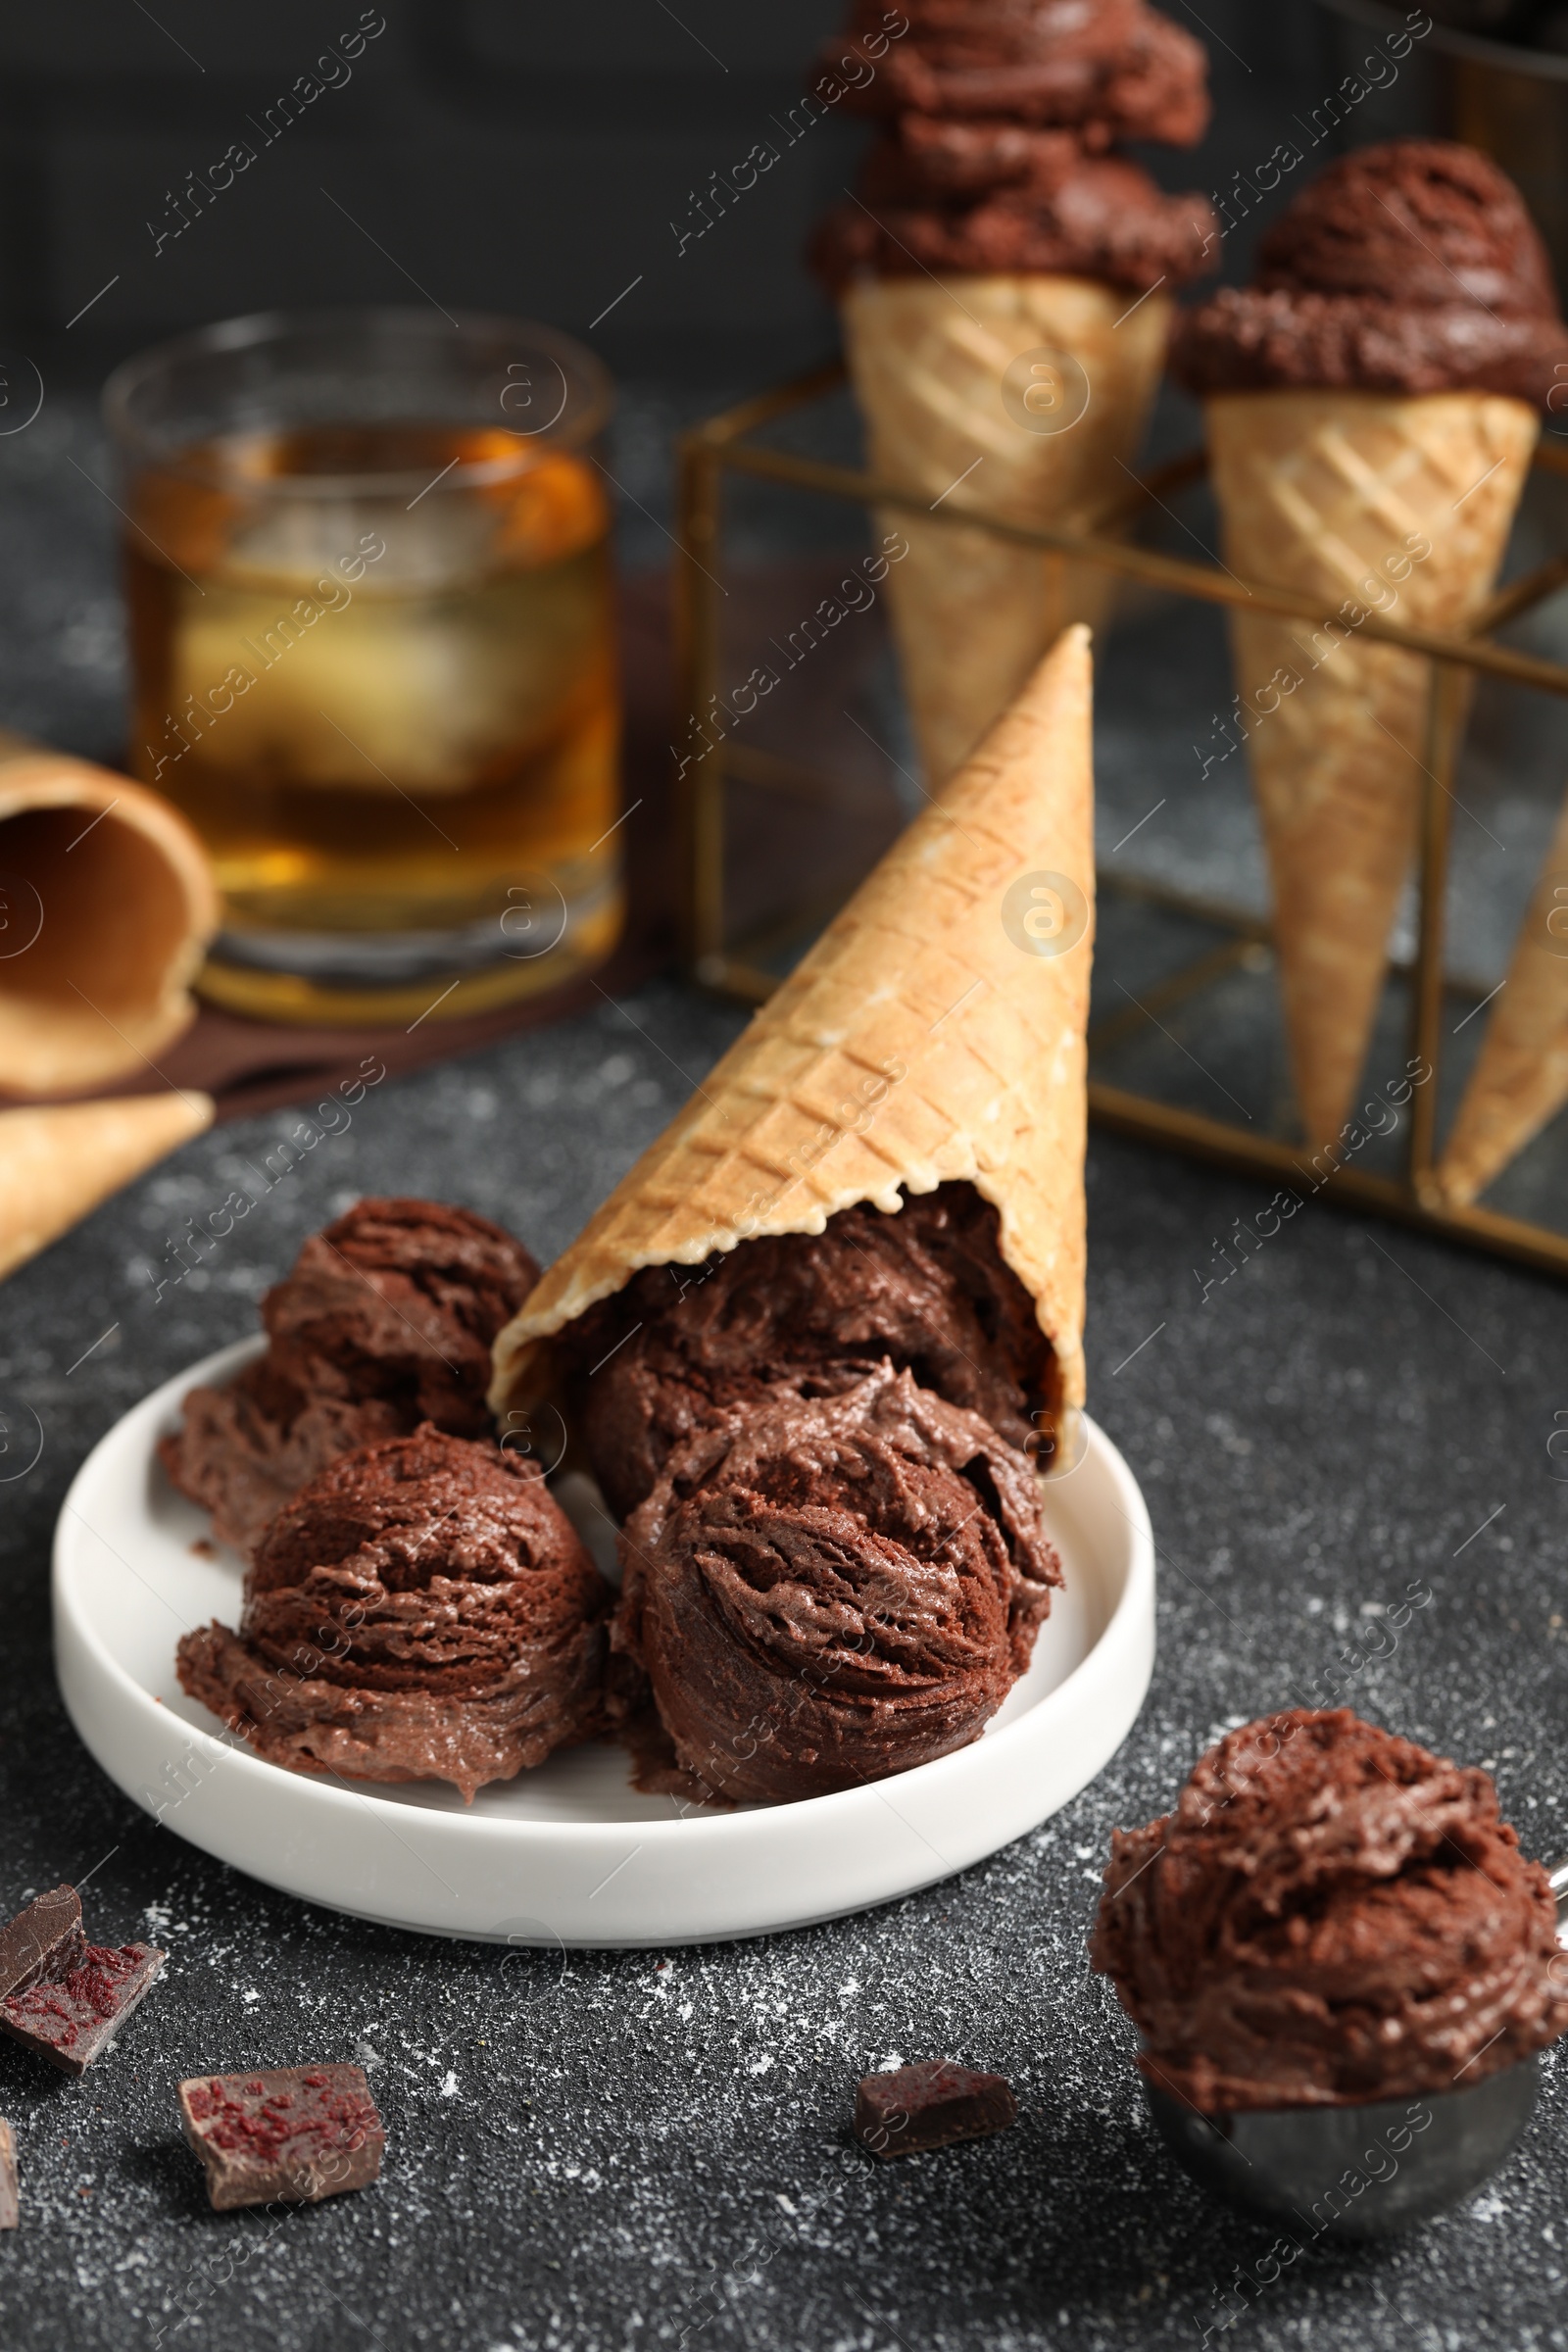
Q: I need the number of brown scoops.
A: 8